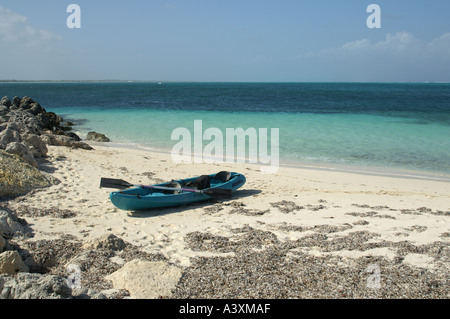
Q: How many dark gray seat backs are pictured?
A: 2